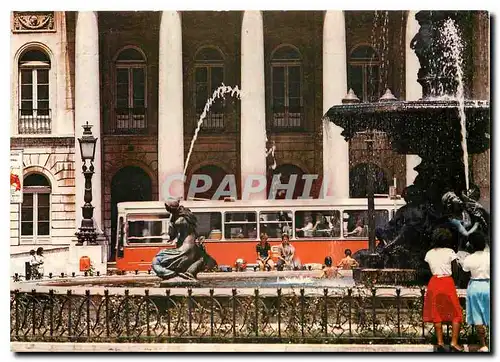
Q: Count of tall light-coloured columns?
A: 5